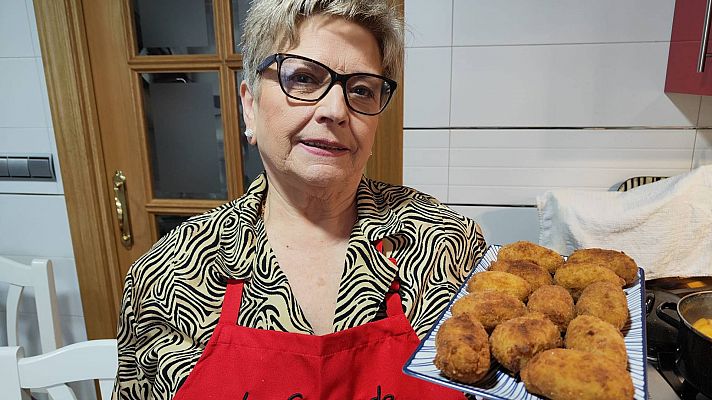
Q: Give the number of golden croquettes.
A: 12